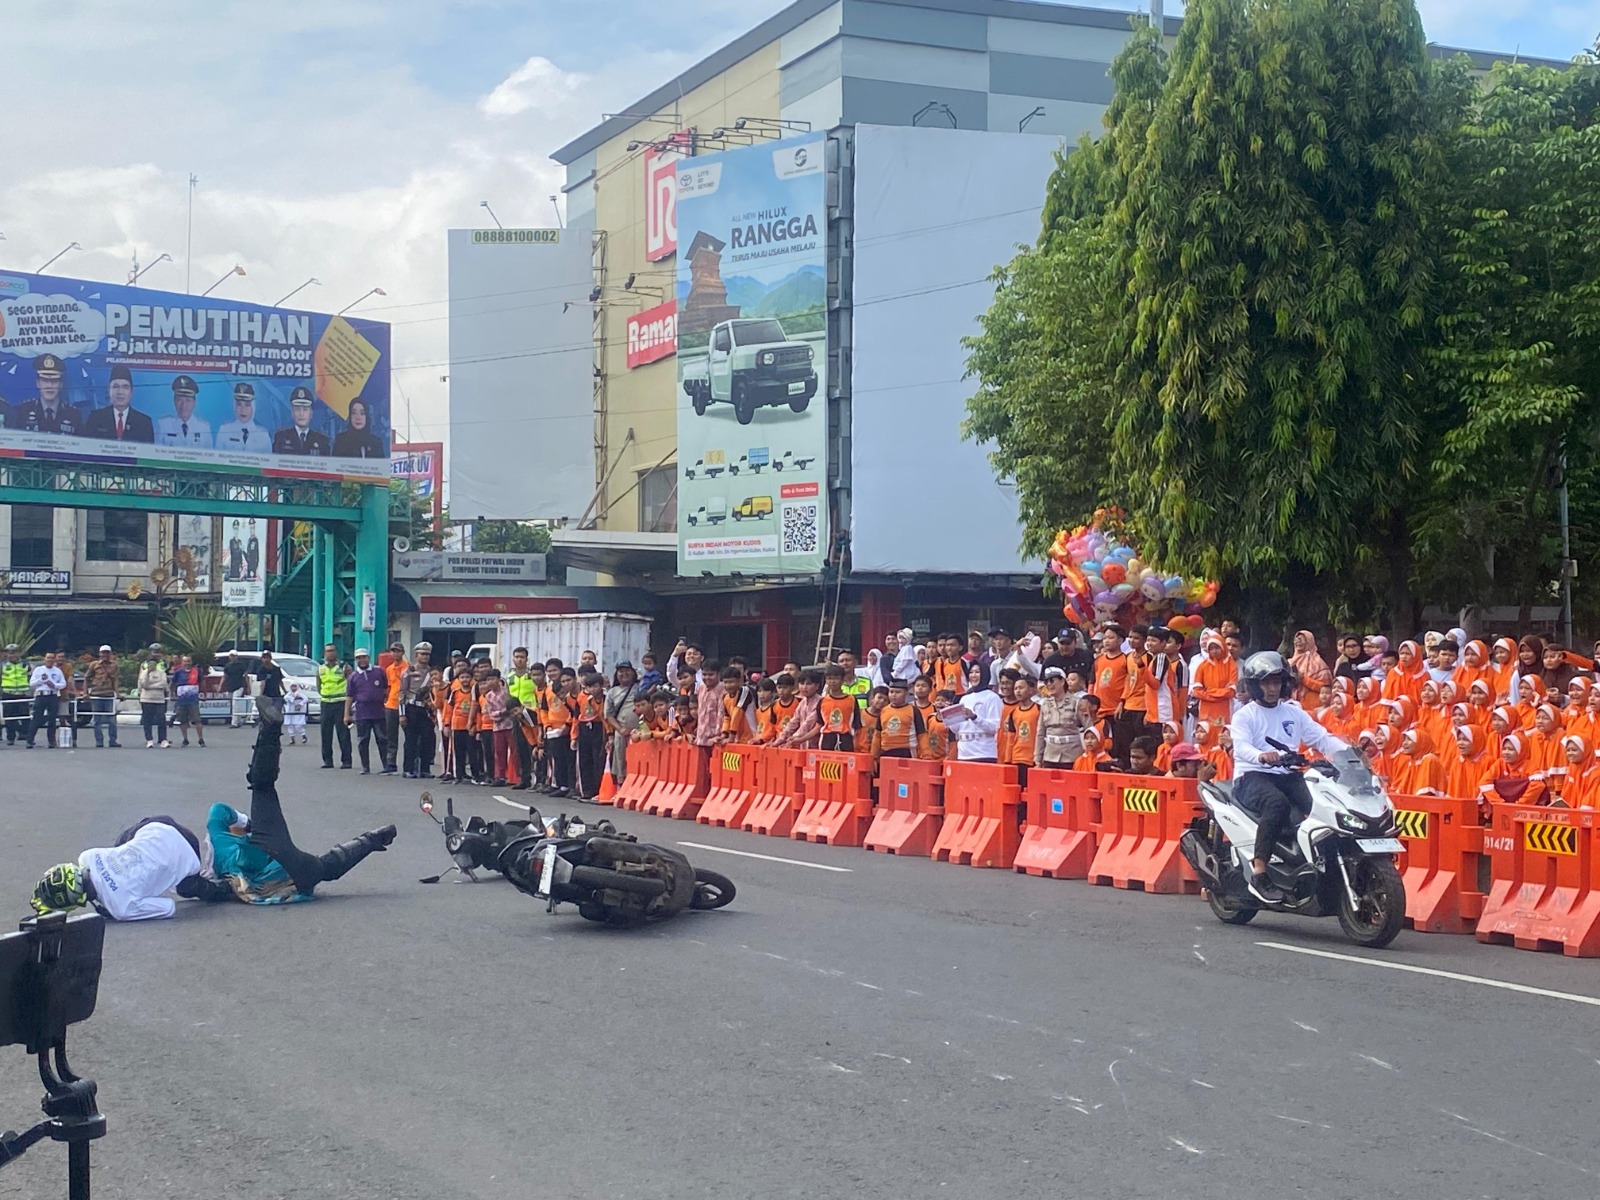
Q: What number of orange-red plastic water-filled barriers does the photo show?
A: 11